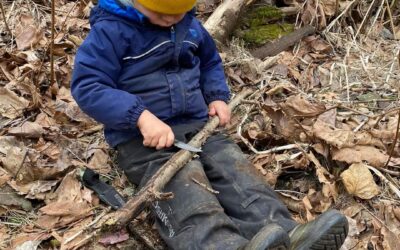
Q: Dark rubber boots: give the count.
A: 2